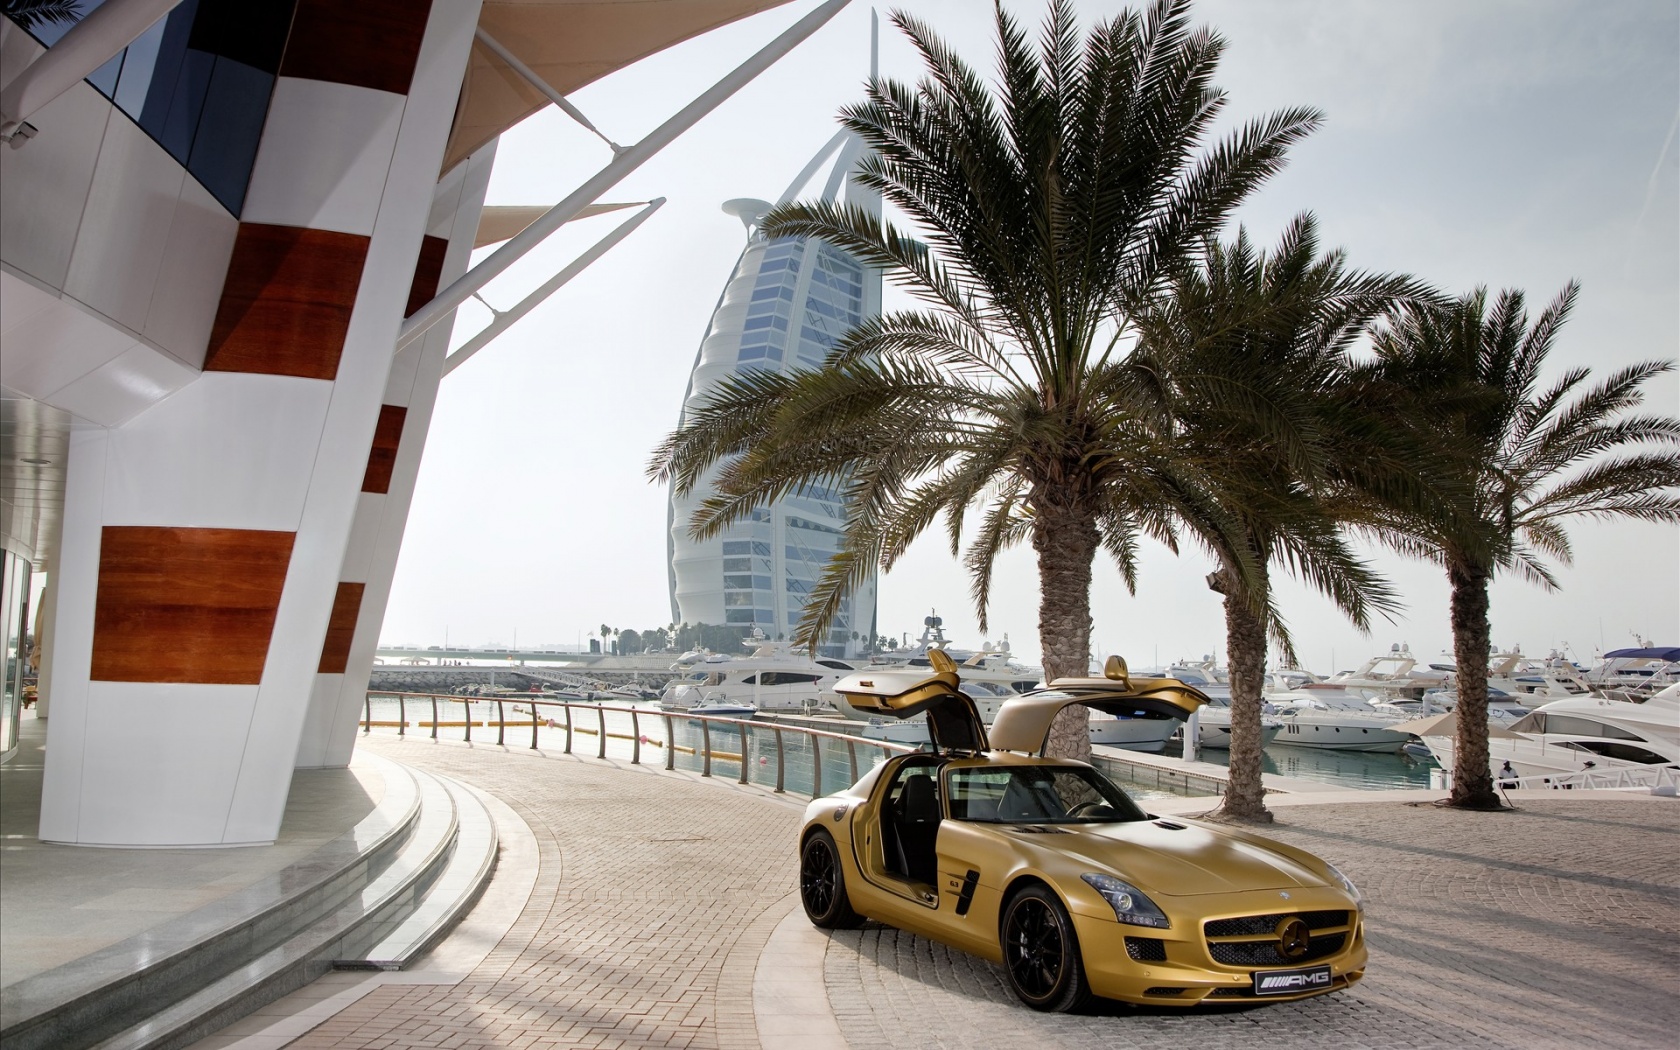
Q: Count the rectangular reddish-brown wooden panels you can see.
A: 6